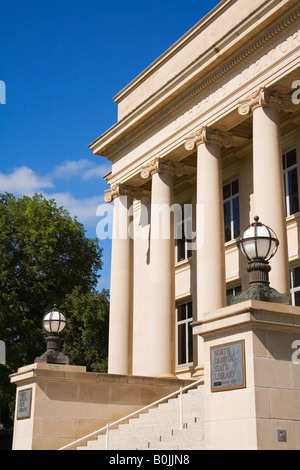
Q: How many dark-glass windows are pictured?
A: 6